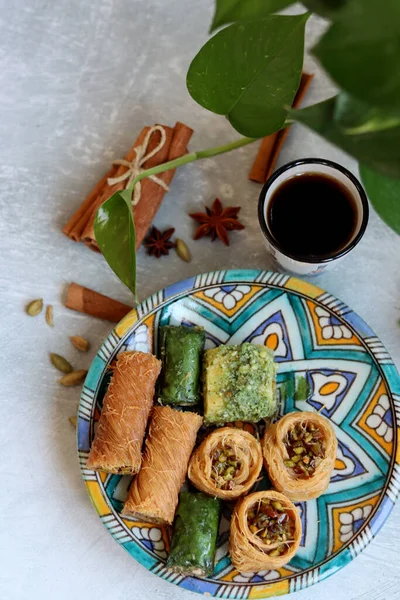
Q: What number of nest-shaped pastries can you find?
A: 3